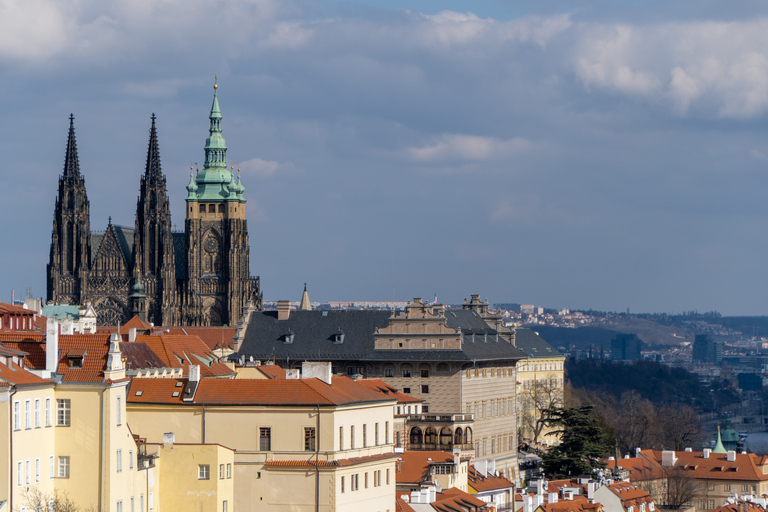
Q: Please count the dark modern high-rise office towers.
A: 2